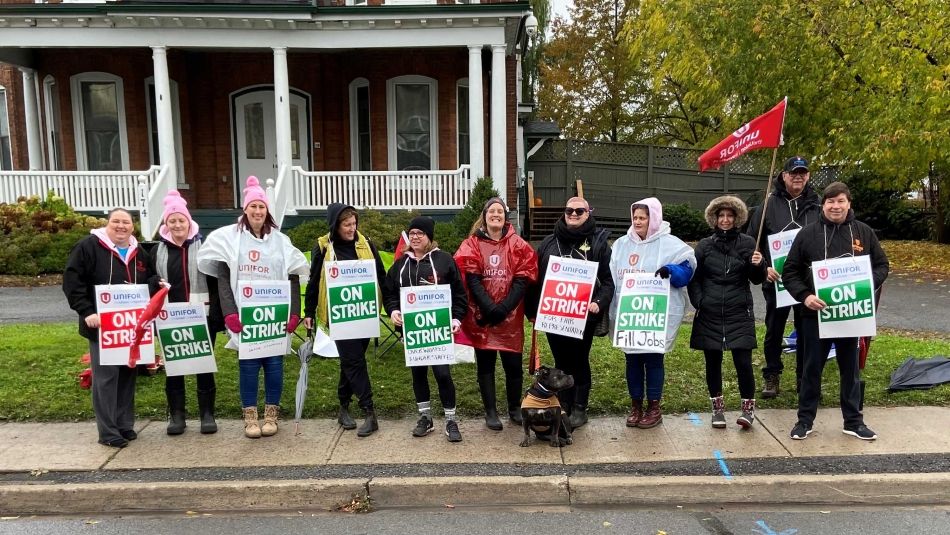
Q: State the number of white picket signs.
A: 9